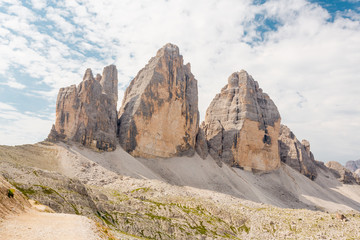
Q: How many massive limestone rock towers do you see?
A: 3